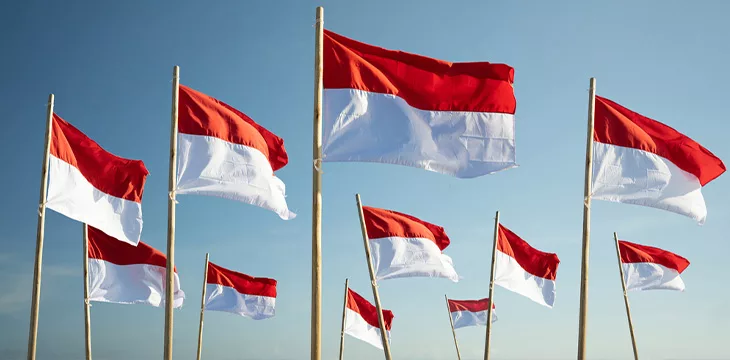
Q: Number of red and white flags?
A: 11